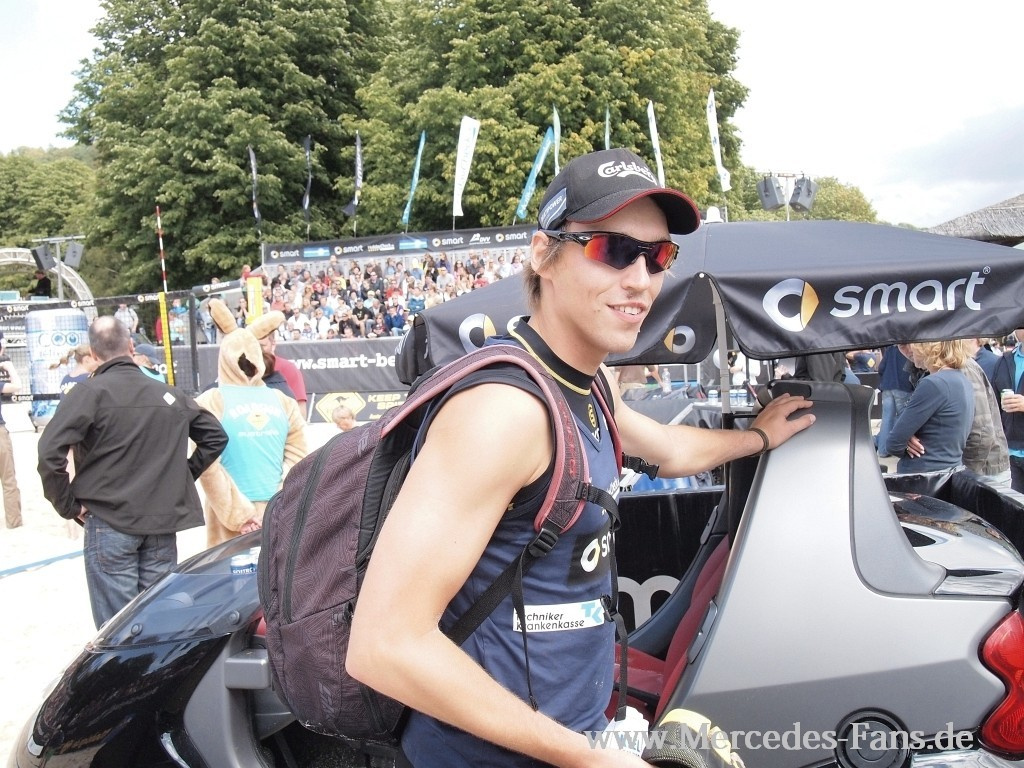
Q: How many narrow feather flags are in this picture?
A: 10